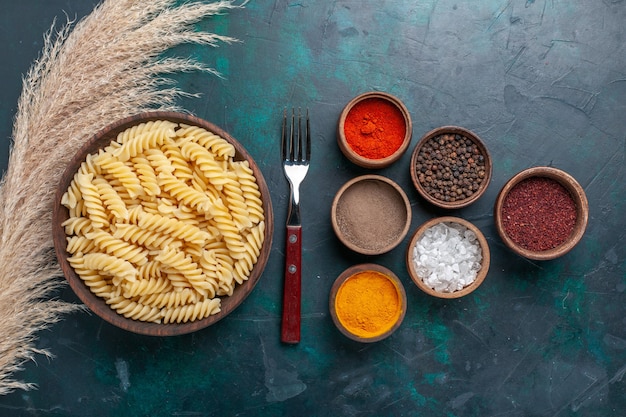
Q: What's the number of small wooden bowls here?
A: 6